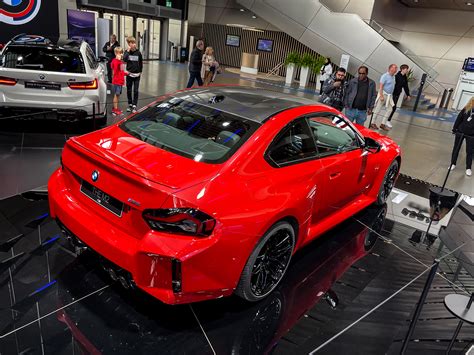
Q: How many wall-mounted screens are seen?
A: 2